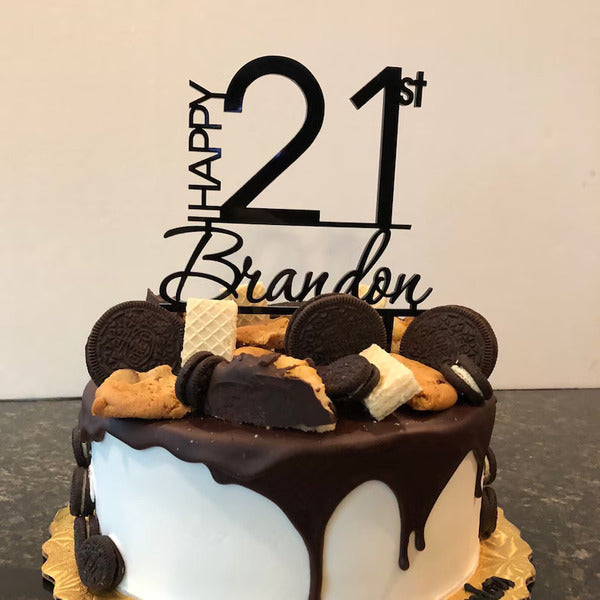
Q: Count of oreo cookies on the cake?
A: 12